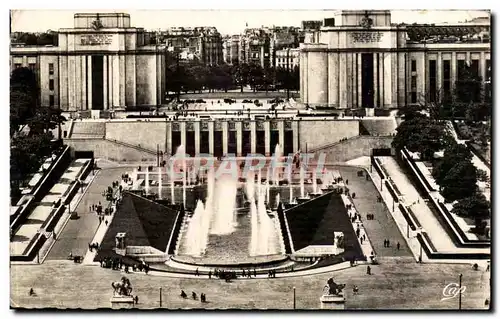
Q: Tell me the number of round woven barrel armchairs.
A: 0